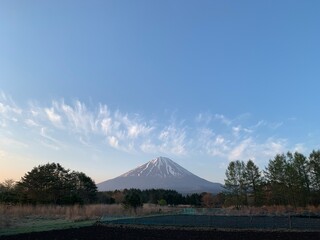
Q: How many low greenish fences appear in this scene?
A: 1